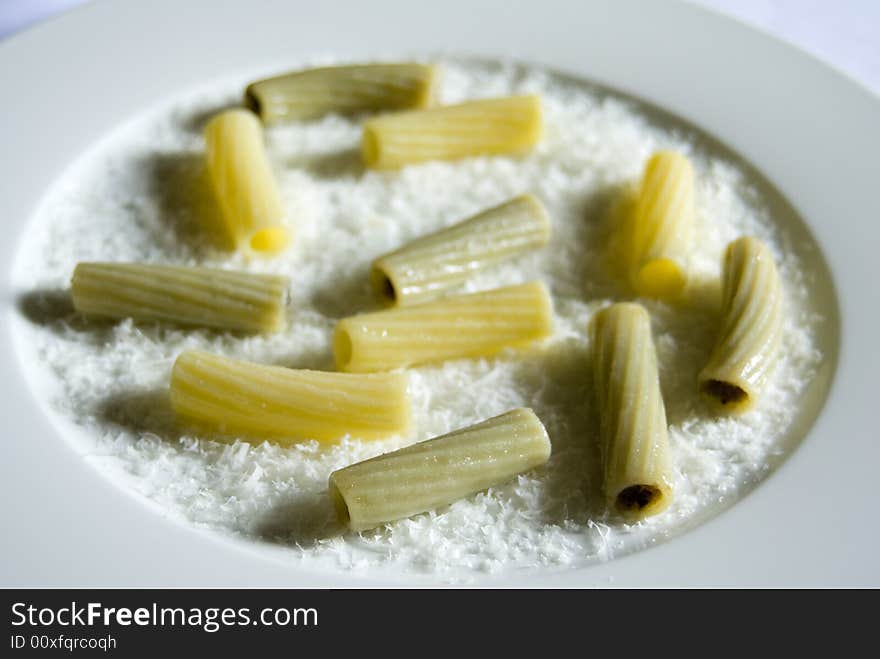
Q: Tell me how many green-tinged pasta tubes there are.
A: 6